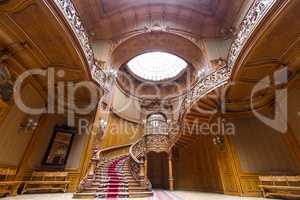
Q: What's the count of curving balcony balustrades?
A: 2